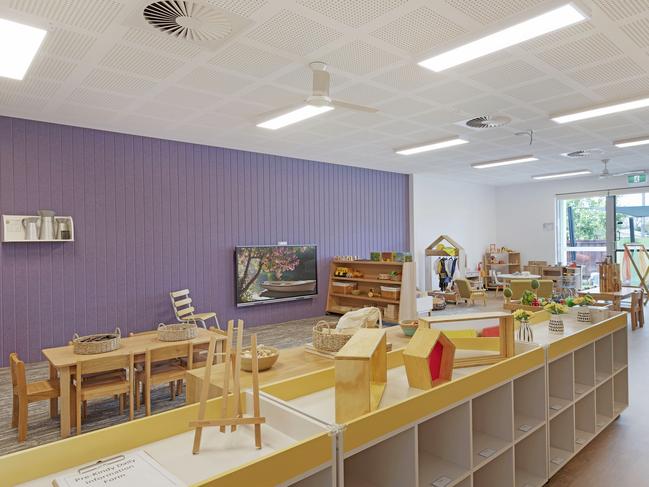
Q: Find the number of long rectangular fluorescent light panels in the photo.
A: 8